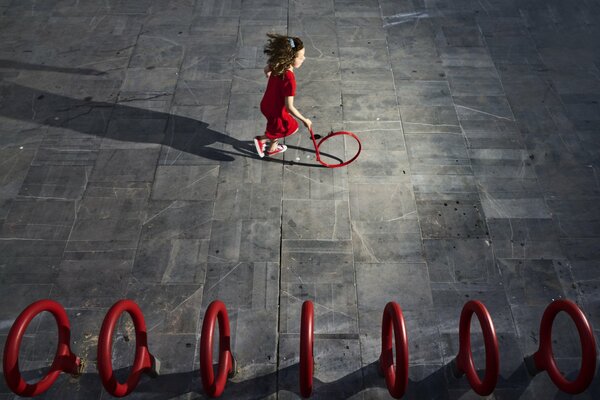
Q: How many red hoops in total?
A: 8